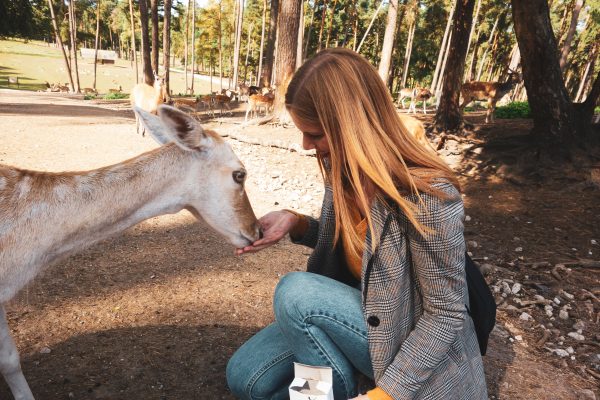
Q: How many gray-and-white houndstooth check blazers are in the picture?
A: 1